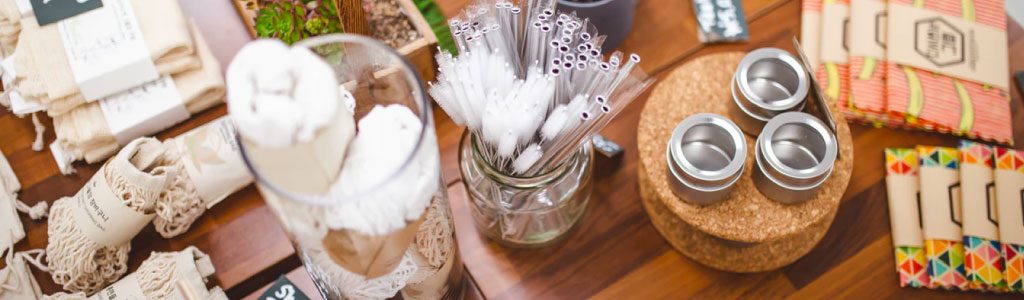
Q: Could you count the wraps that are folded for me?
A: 8